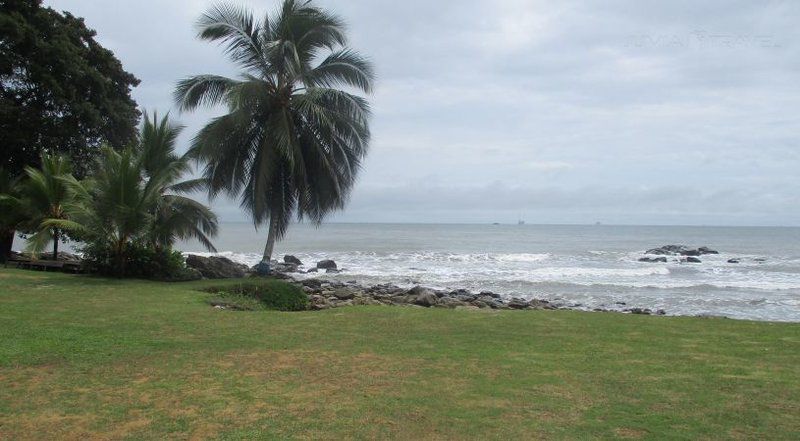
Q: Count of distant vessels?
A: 3